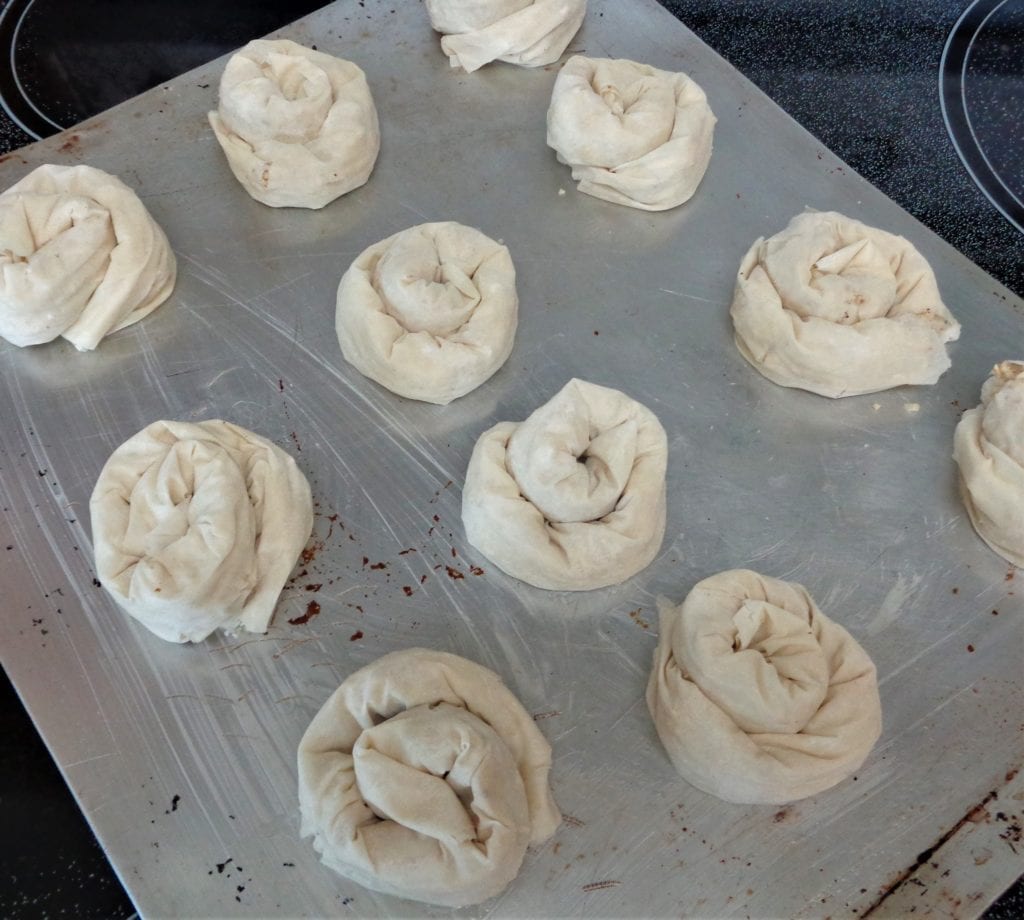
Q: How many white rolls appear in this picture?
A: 11